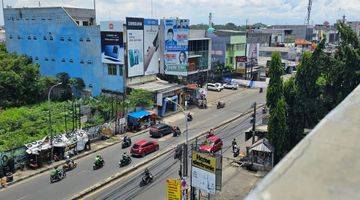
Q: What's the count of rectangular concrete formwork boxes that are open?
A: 0